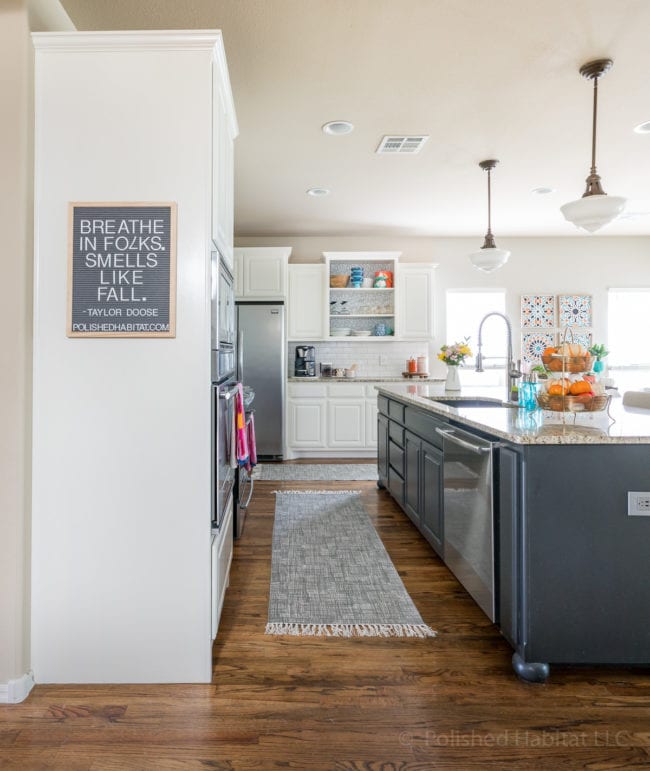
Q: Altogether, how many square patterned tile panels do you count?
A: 4